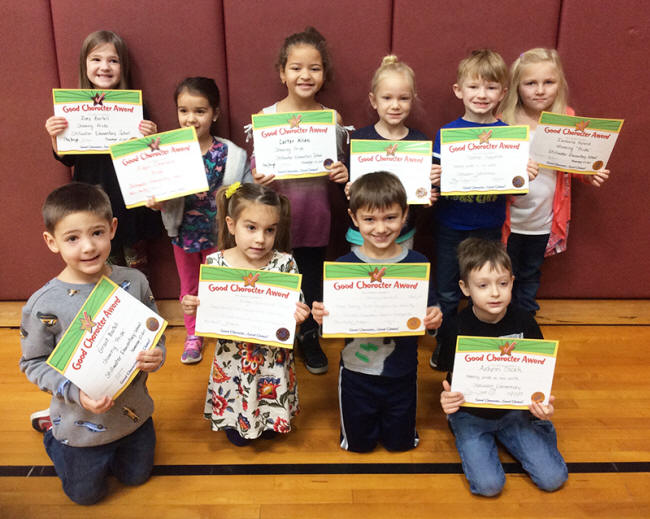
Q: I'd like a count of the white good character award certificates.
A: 10